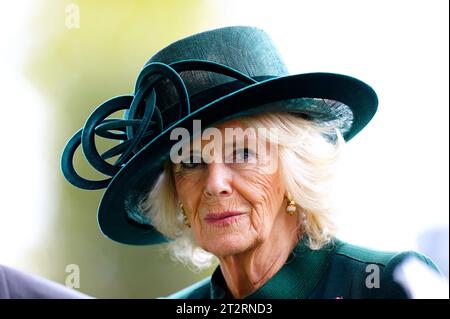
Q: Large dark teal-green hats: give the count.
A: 1